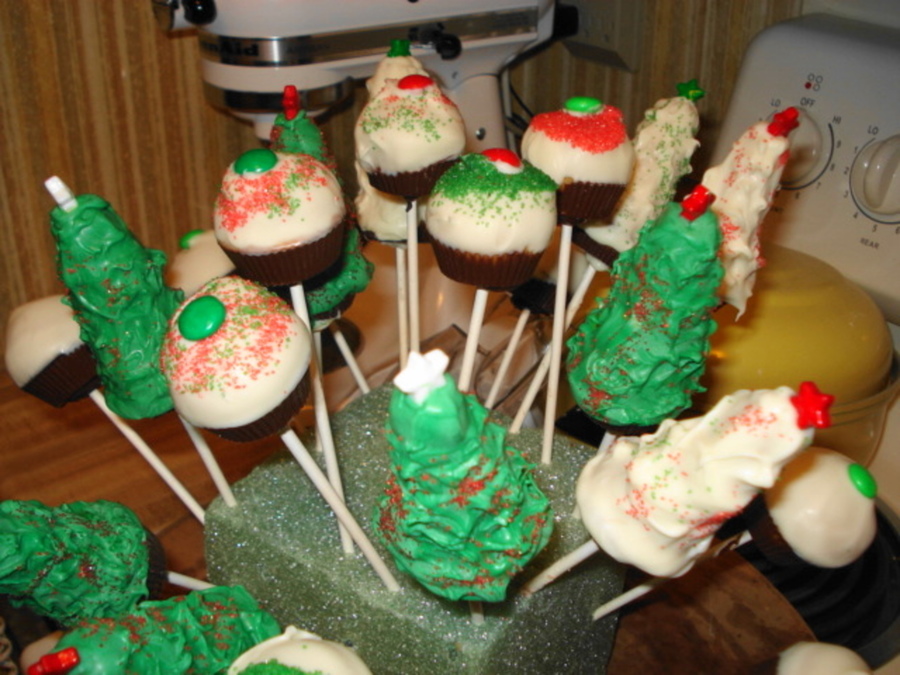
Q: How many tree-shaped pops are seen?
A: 10